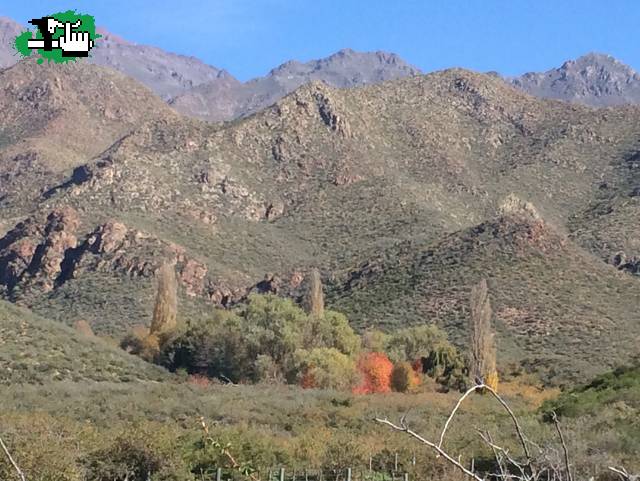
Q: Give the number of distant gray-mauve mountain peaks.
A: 3